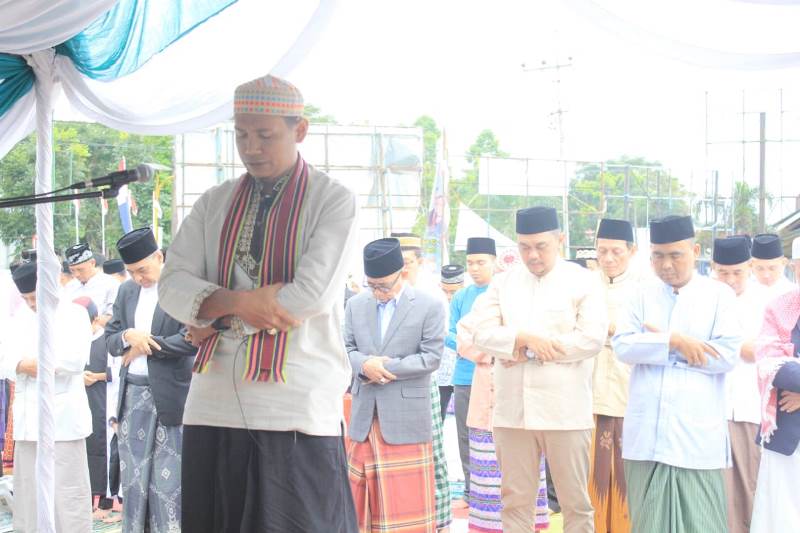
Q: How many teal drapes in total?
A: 2